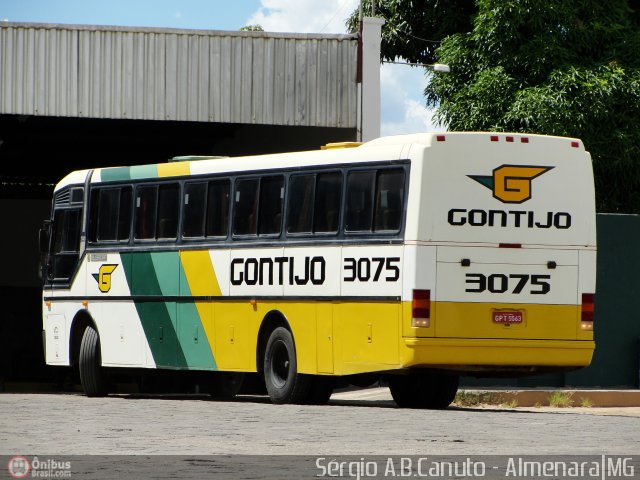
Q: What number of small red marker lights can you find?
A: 5